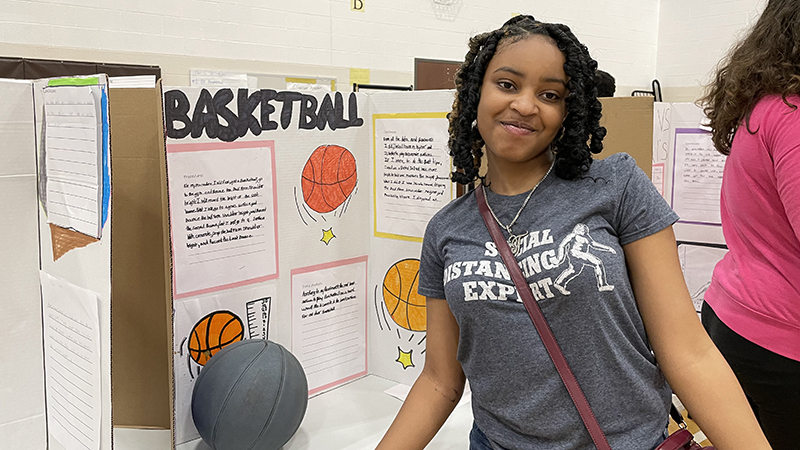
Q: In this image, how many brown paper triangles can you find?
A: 1